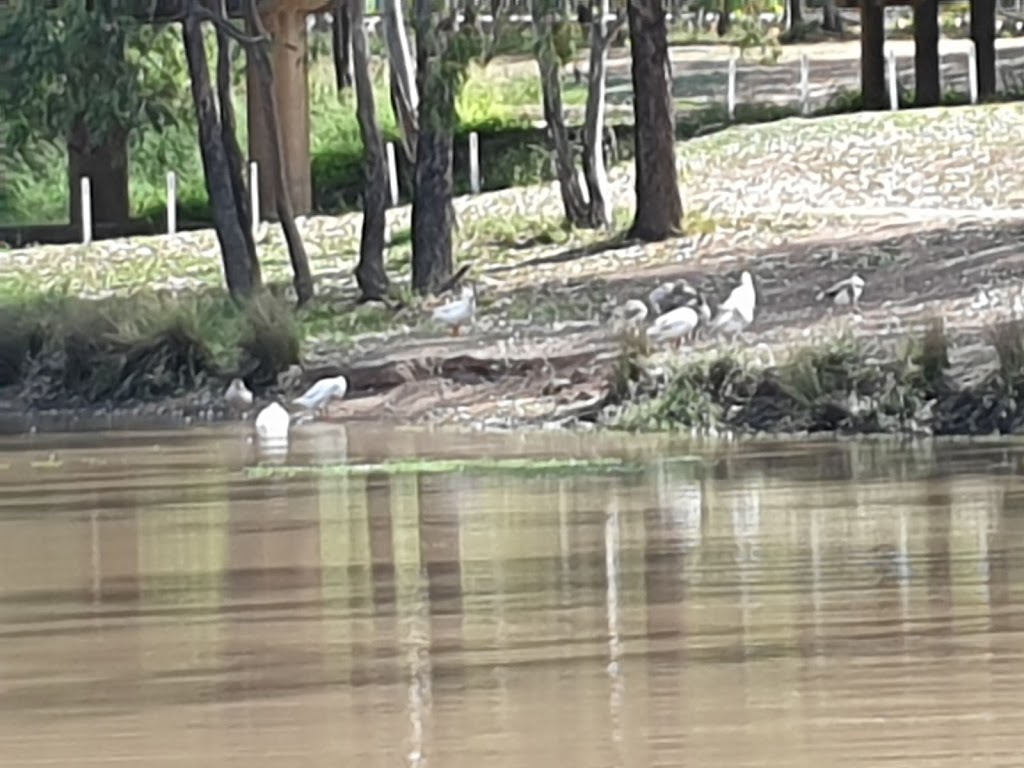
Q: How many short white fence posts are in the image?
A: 9